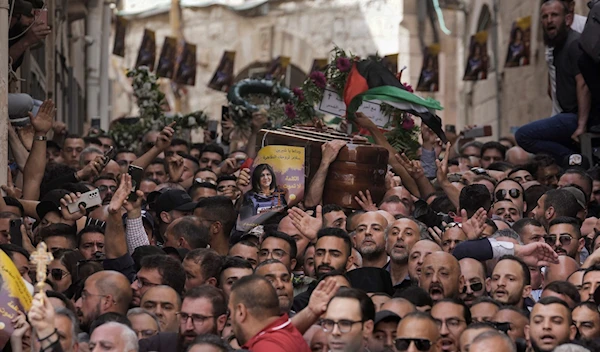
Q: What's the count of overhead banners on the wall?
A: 11